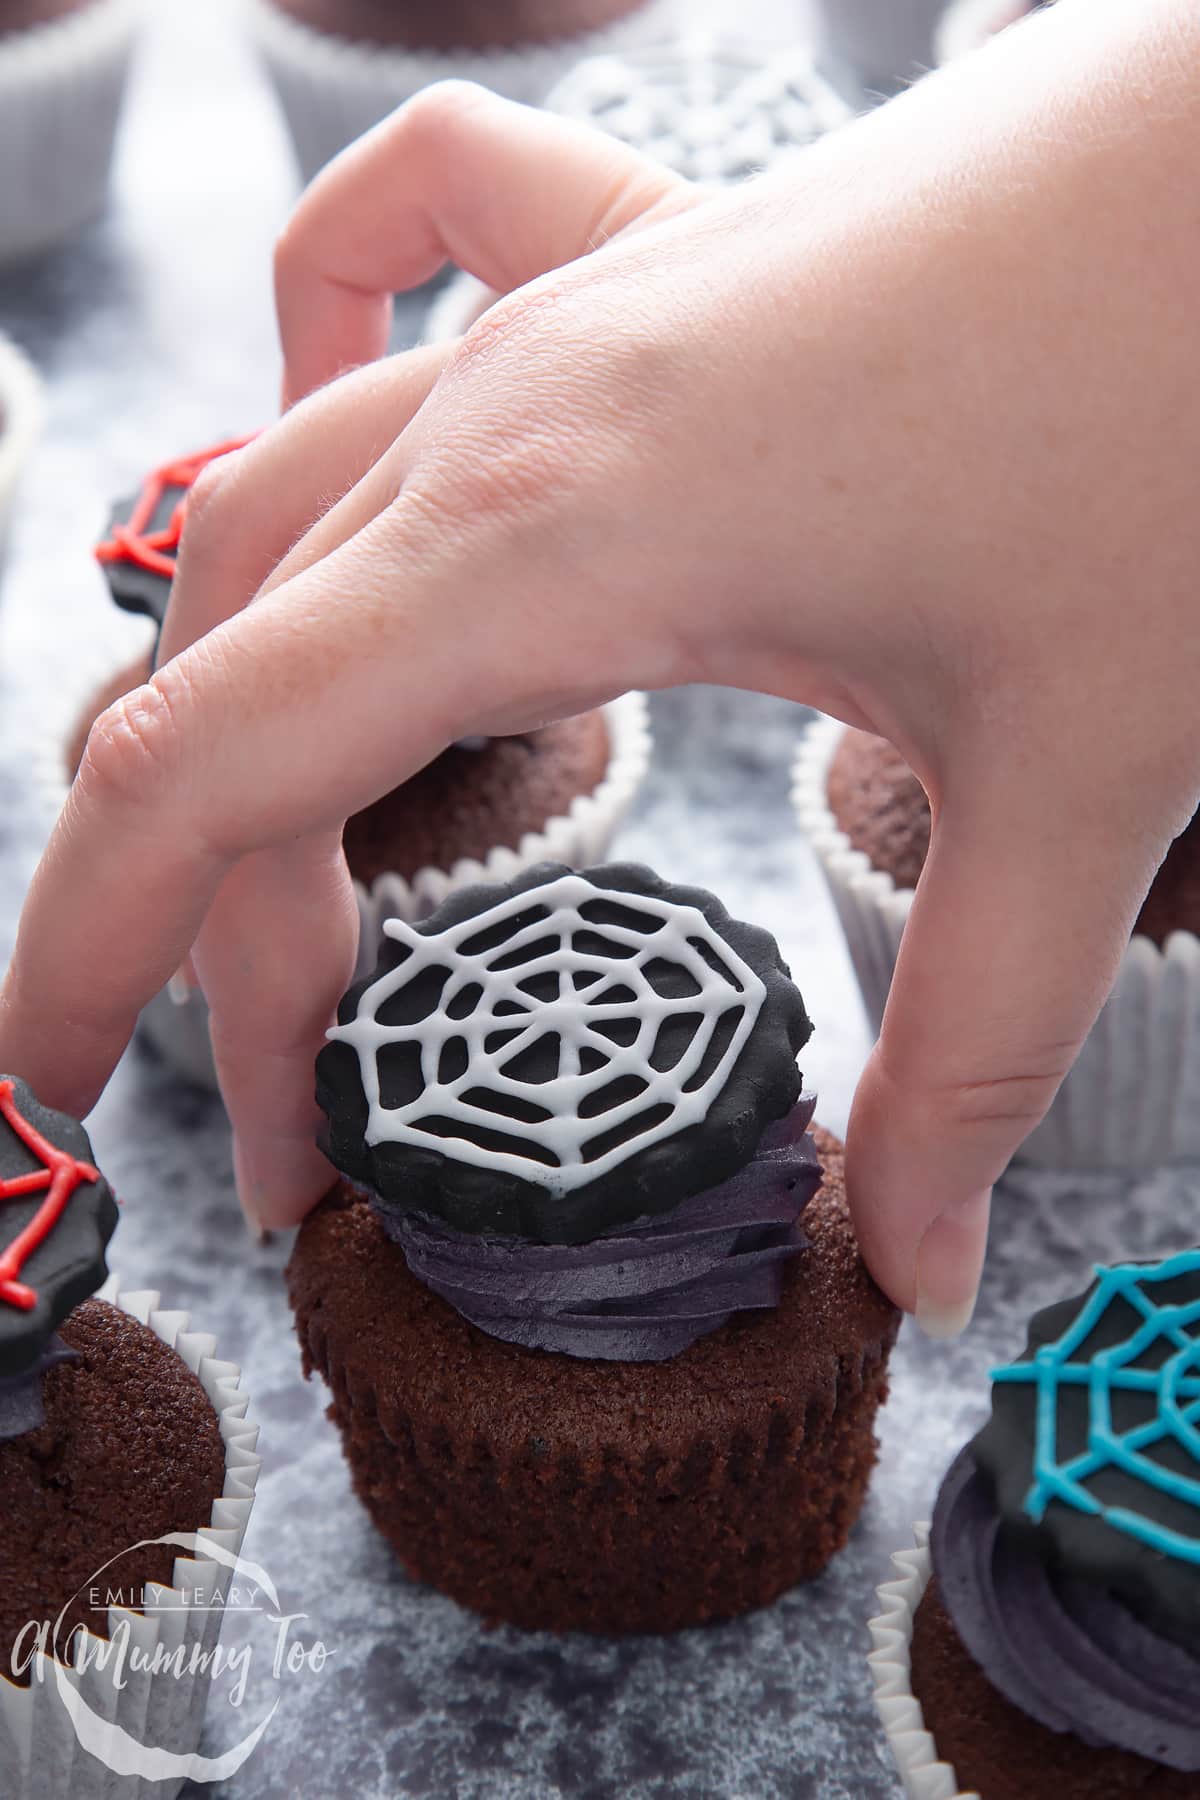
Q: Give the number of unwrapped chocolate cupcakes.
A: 1